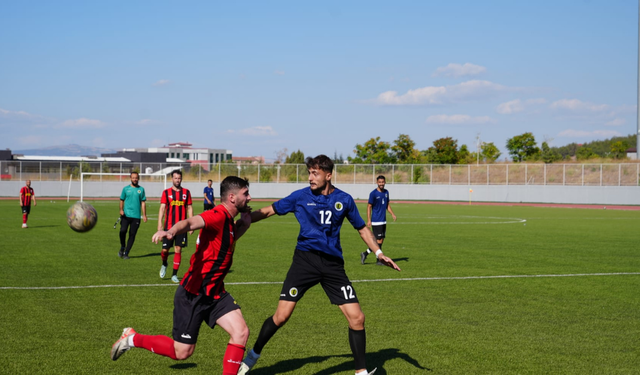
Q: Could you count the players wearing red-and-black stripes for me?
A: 3